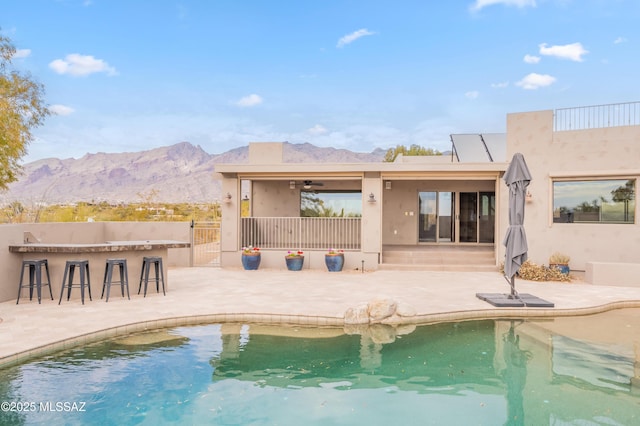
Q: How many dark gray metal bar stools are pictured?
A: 4